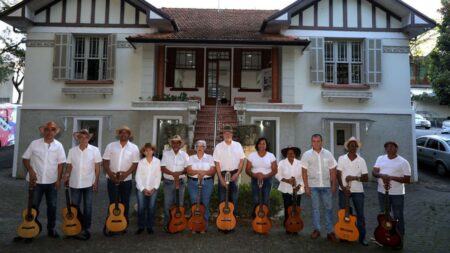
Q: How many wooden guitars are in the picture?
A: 10